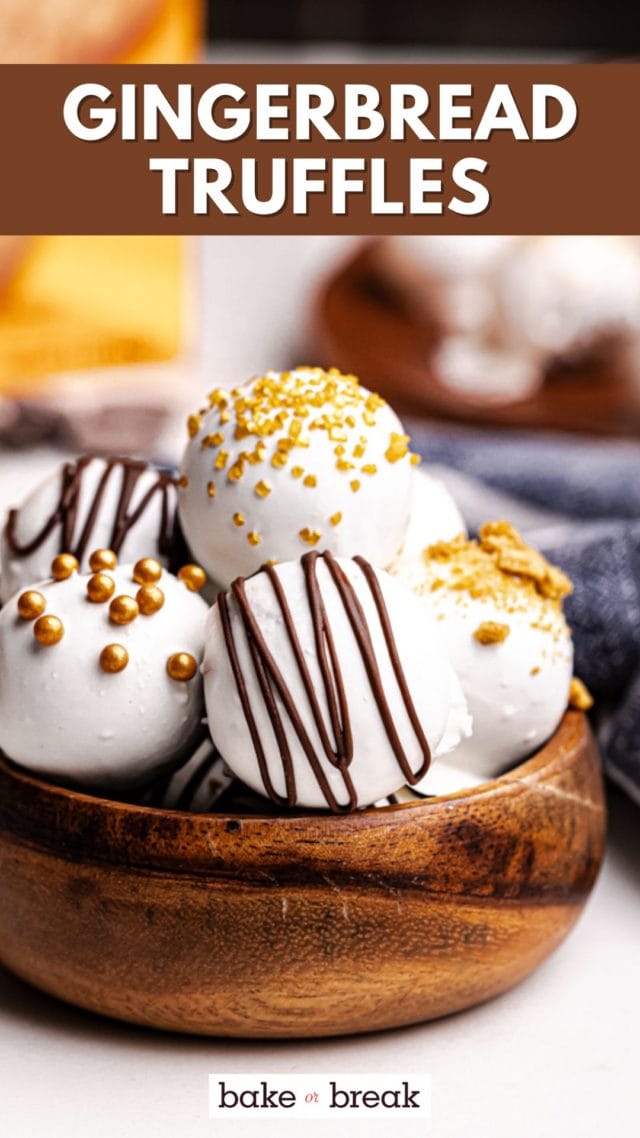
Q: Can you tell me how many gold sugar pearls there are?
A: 11